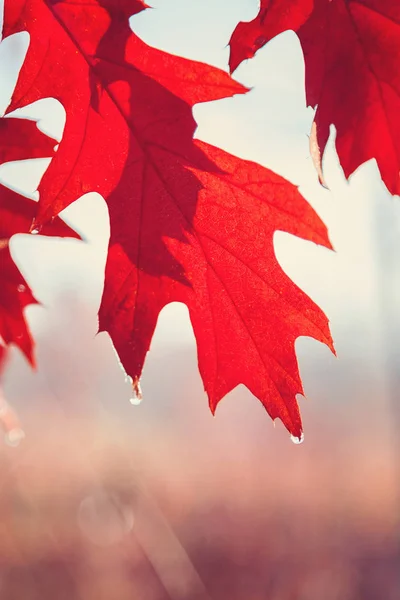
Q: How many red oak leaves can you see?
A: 3